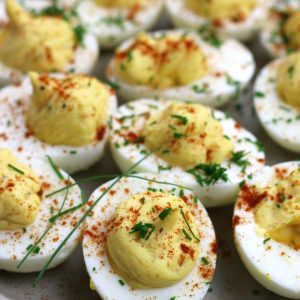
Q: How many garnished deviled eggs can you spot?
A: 11